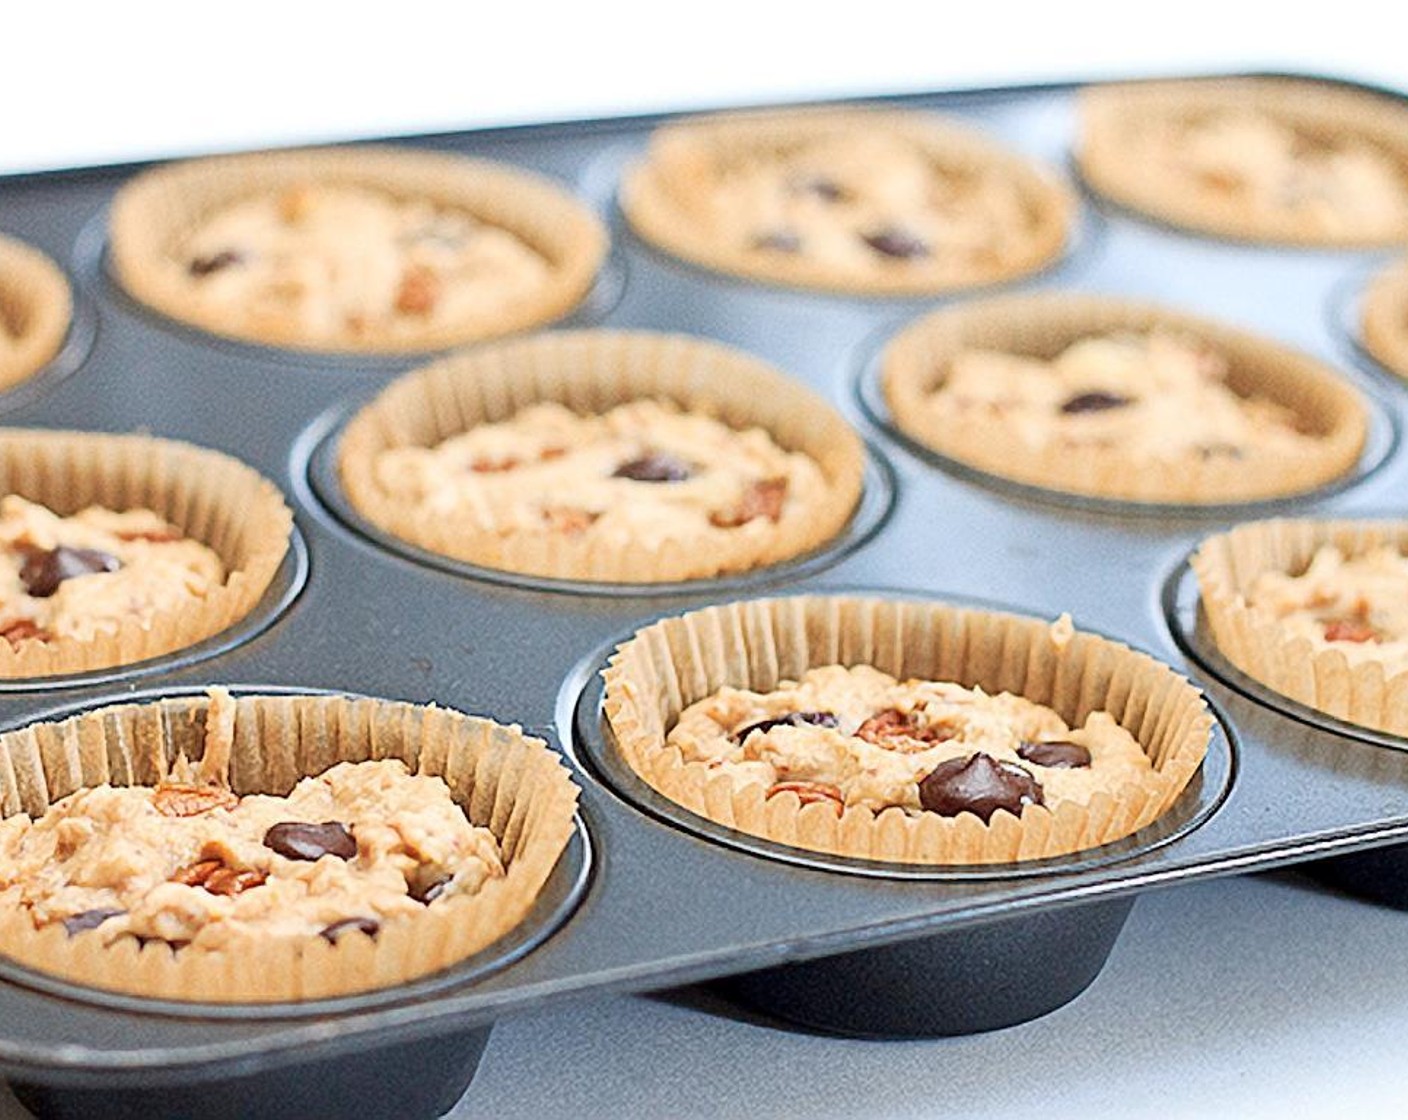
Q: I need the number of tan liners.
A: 11